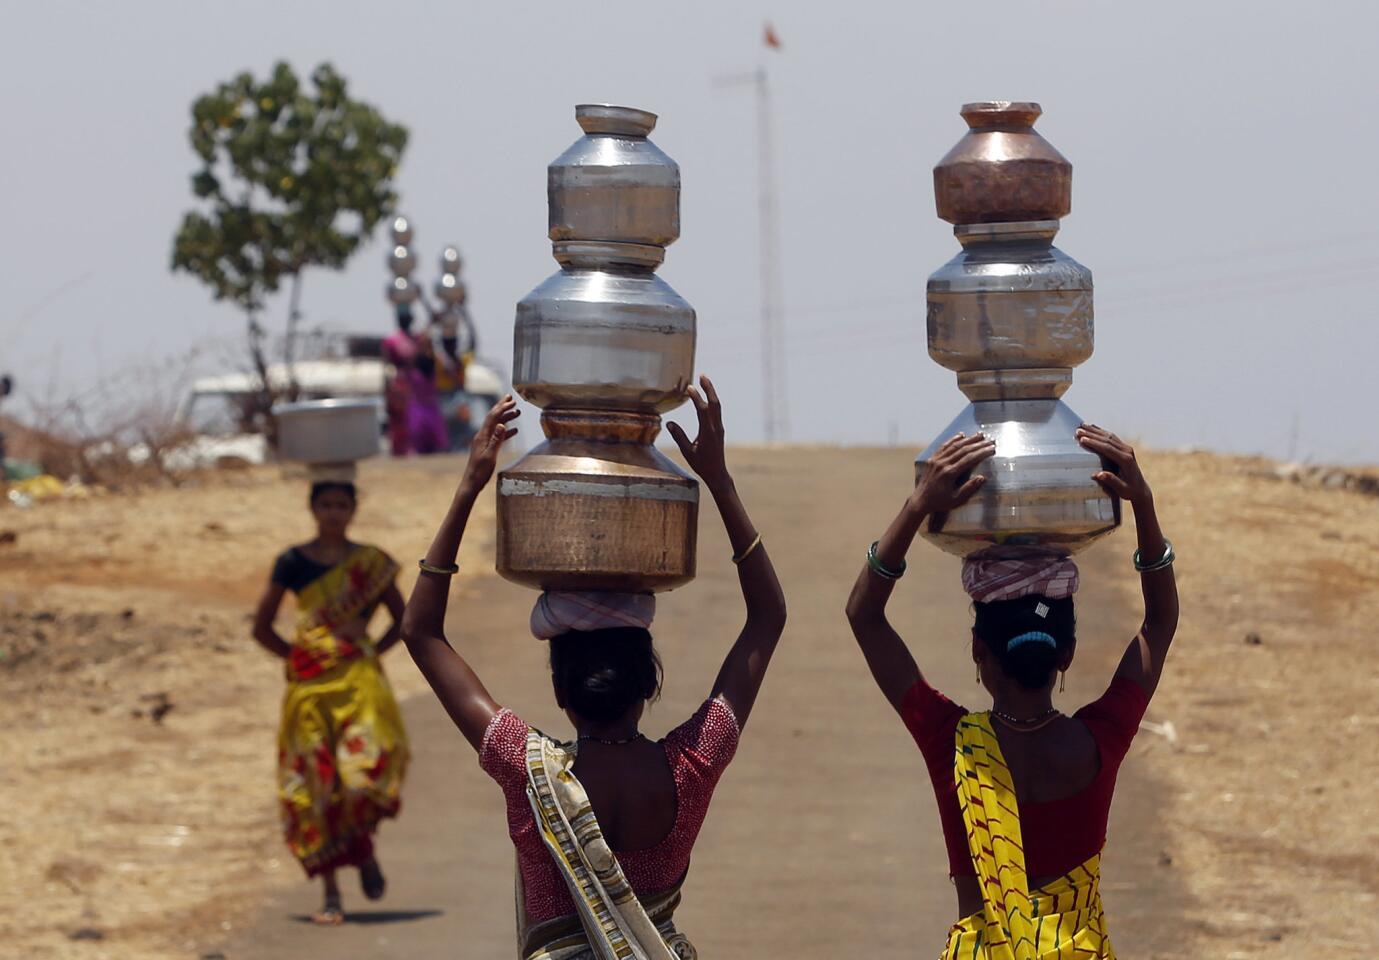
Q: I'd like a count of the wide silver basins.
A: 1